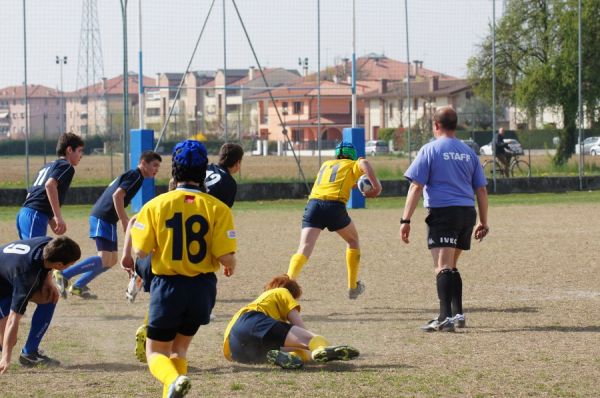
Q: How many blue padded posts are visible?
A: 2